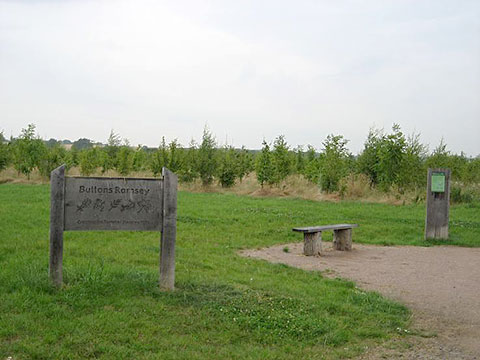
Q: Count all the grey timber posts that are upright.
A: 3